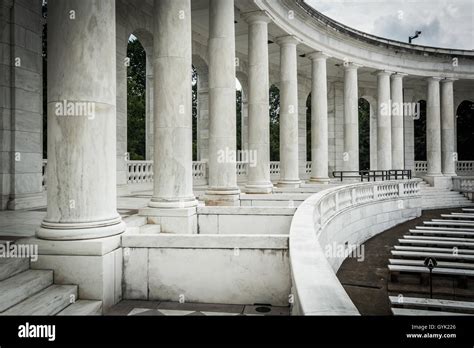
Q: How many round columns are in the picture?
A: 11